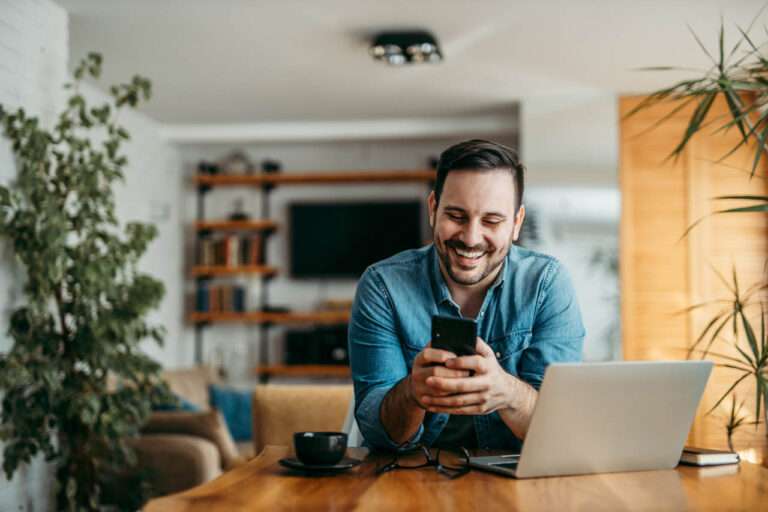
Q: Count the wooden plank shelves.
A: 5